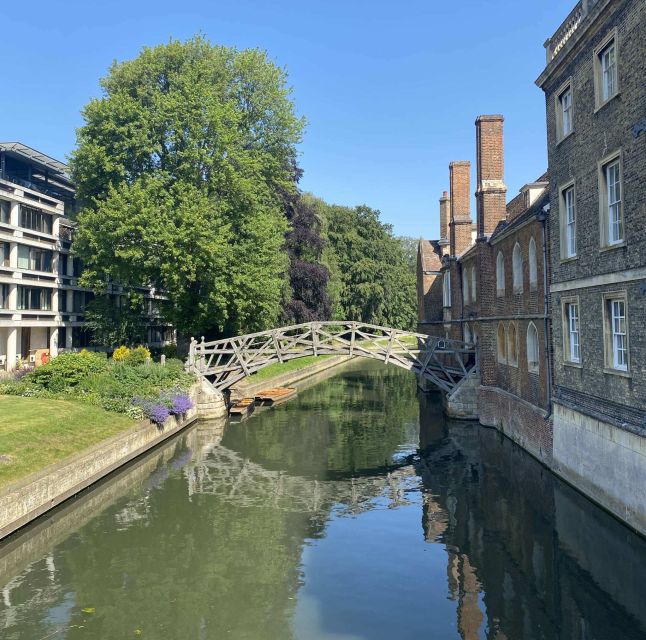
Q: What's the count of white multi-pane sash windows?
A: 6